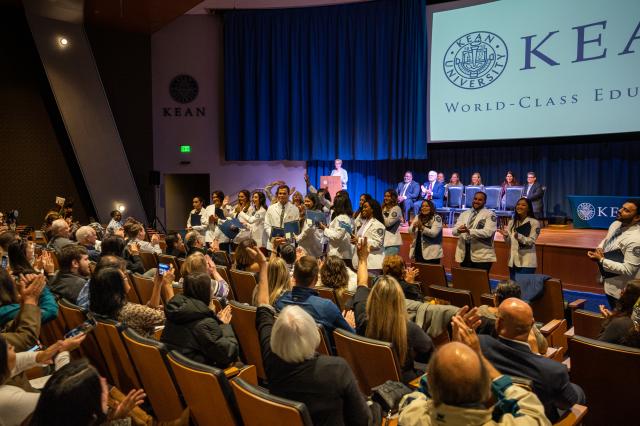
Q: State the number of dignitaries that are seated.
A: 7